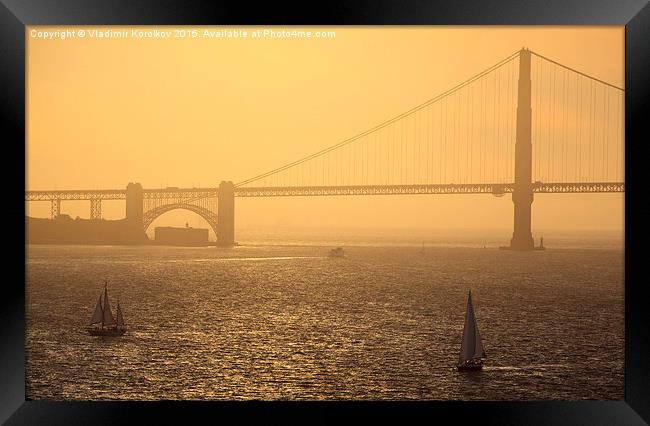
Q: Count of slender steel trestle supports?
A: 2